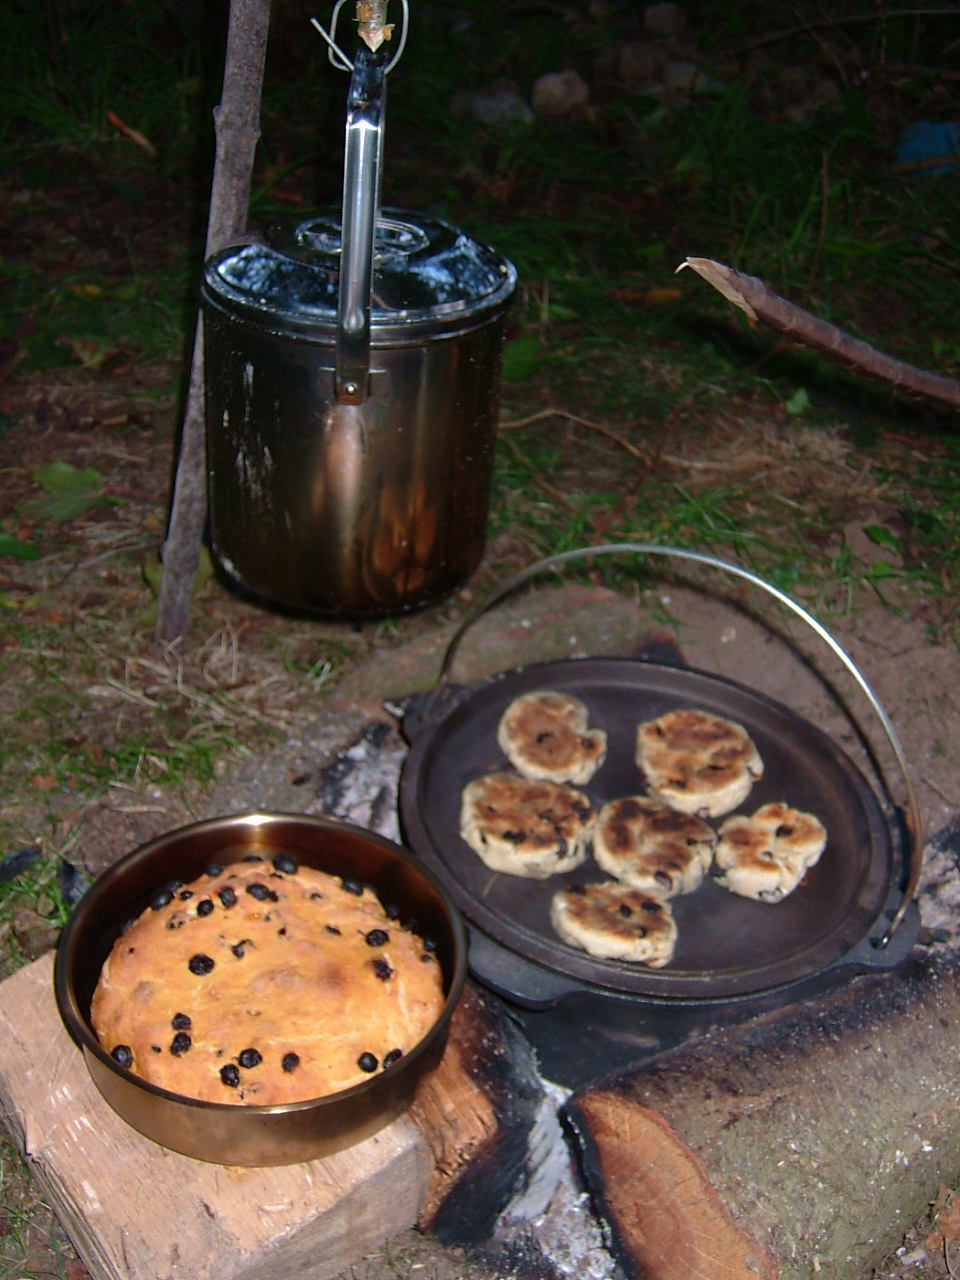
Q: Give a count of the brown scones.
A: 6